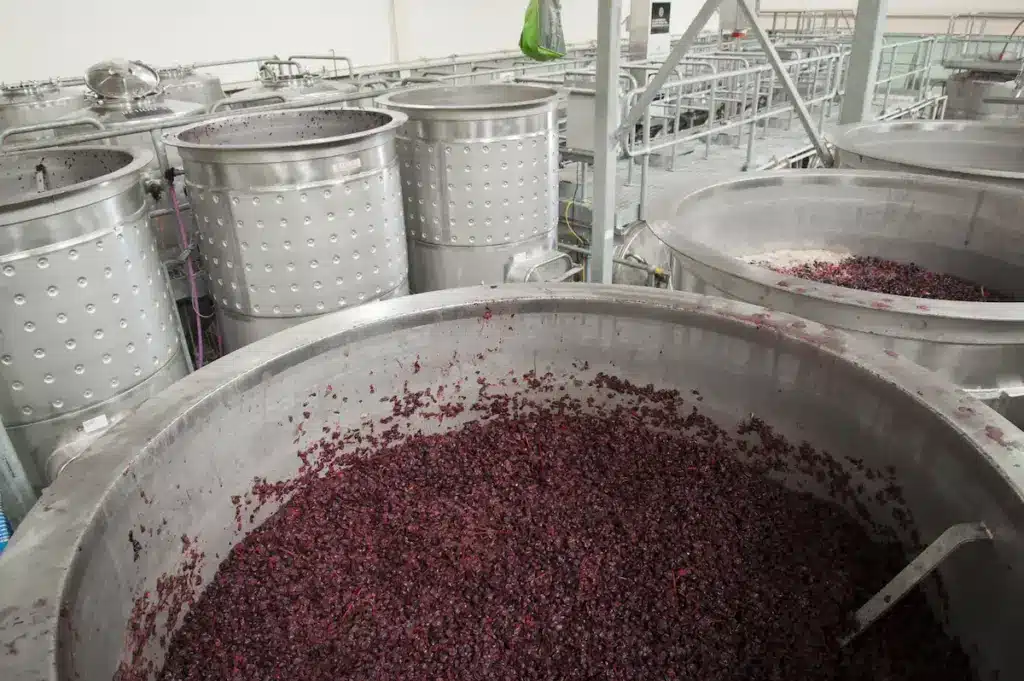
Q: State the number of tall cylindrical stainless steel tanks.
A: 3